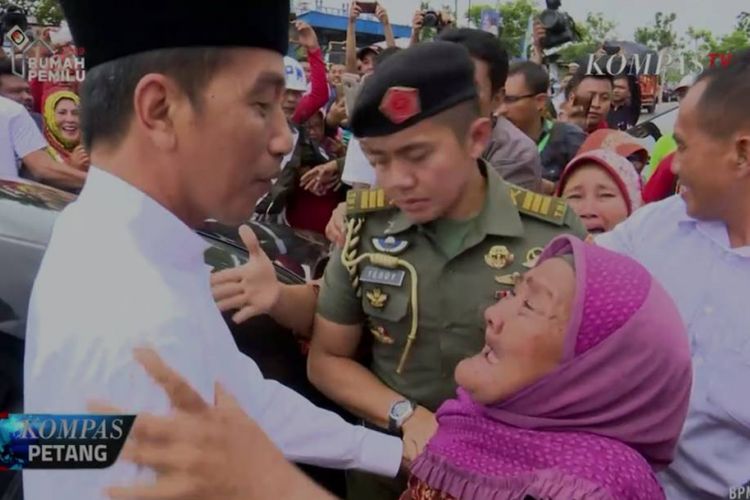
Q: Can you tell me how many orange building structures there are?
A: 0